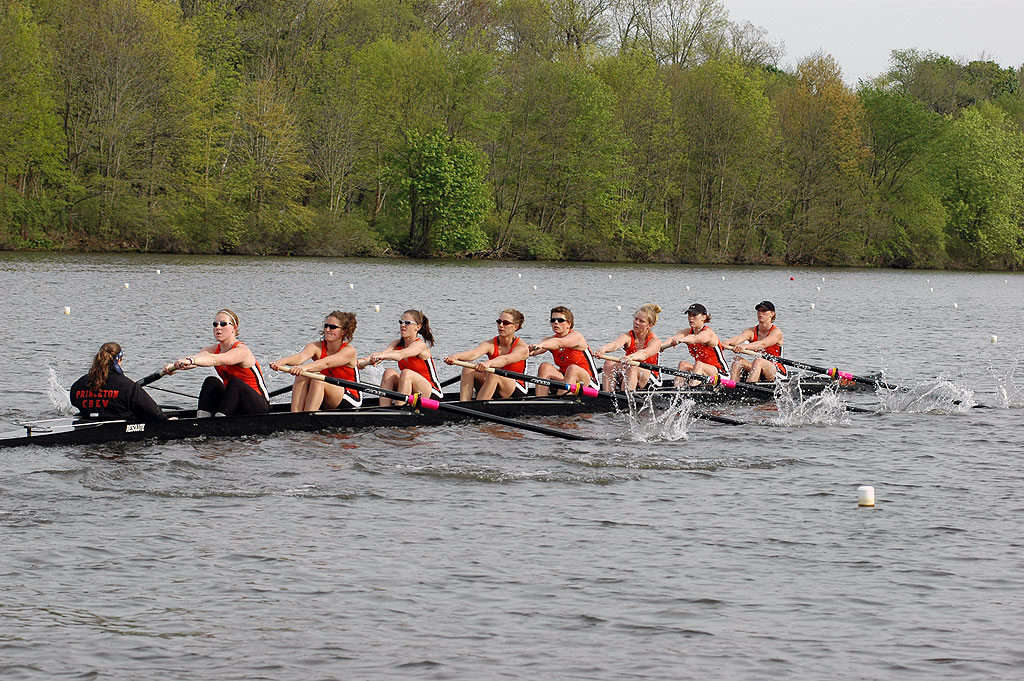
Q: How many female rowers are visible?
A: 8